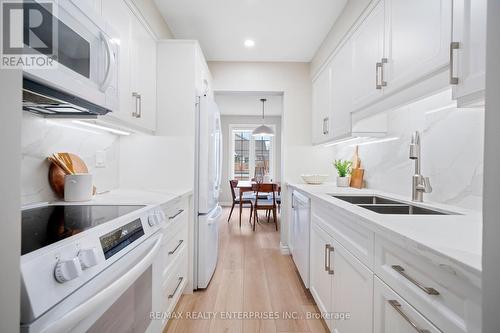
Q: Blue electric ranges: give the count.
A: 0